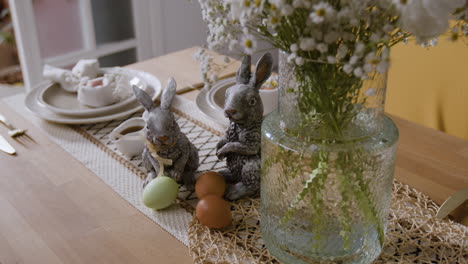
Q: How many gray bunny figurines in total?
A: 2